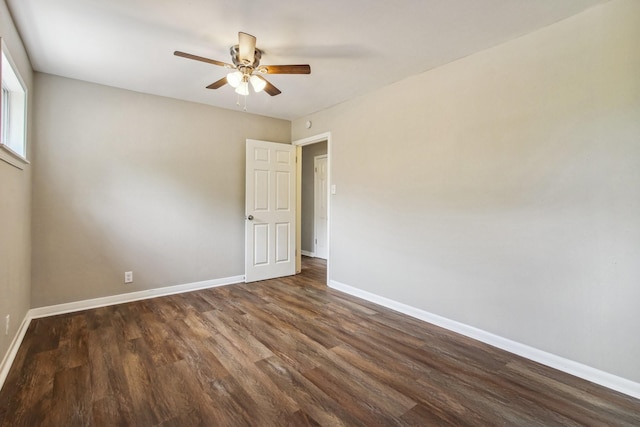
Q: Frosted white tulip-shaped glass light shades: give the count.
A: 3